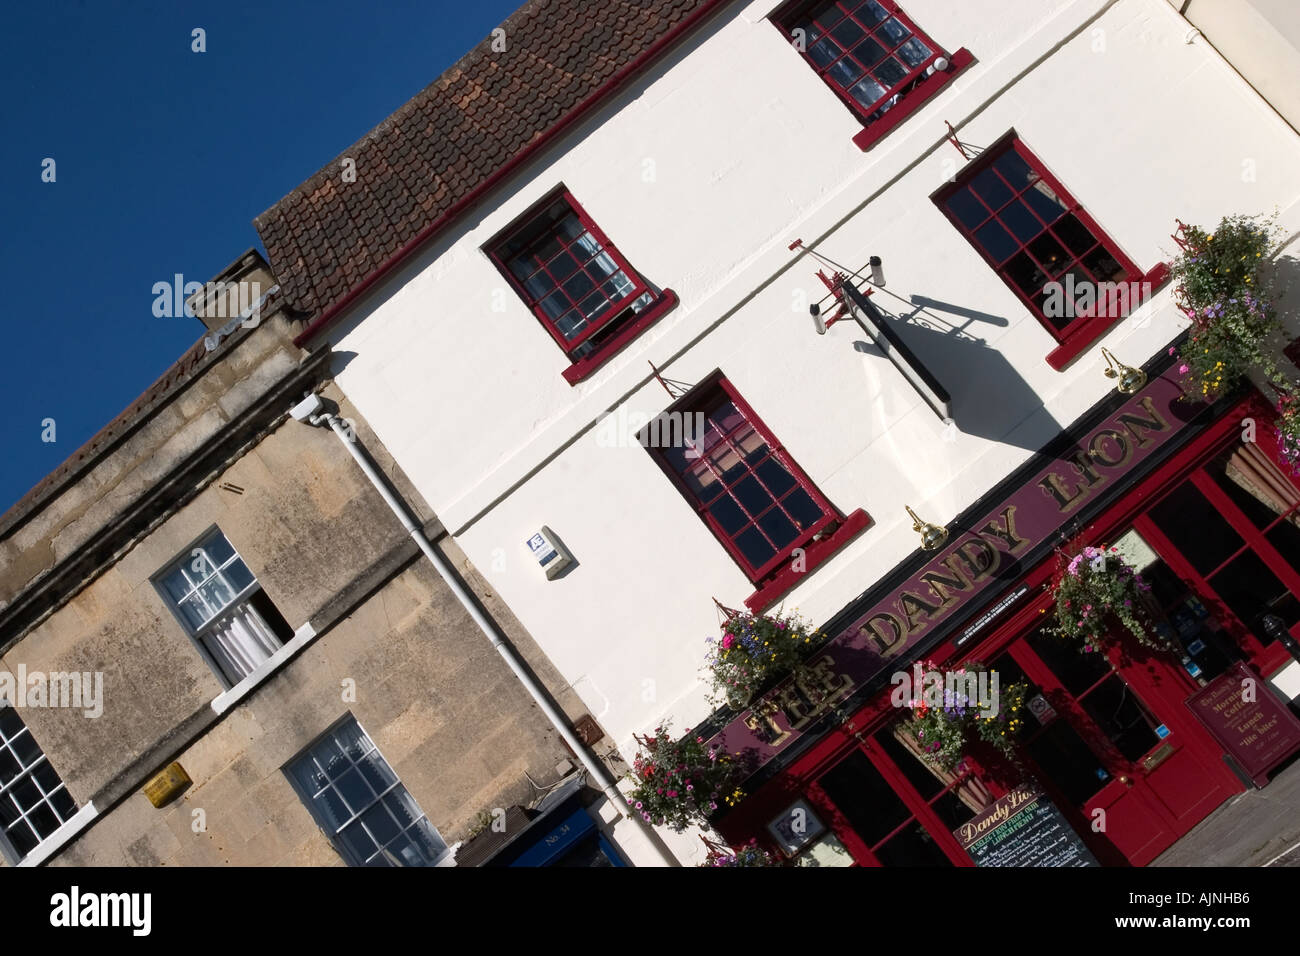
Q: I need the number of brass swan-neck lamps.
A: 2